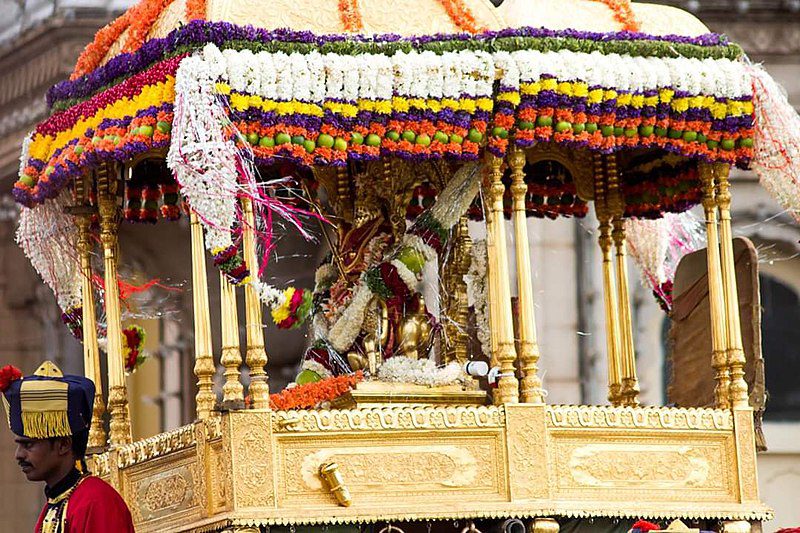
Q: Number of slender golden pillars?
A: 12